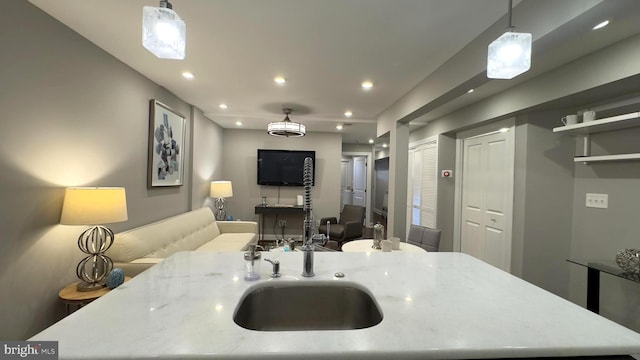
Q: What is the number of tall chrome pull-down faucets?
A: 1